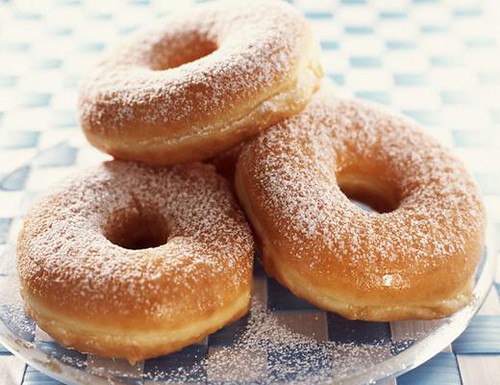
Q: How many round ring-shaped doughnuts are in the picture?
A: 3